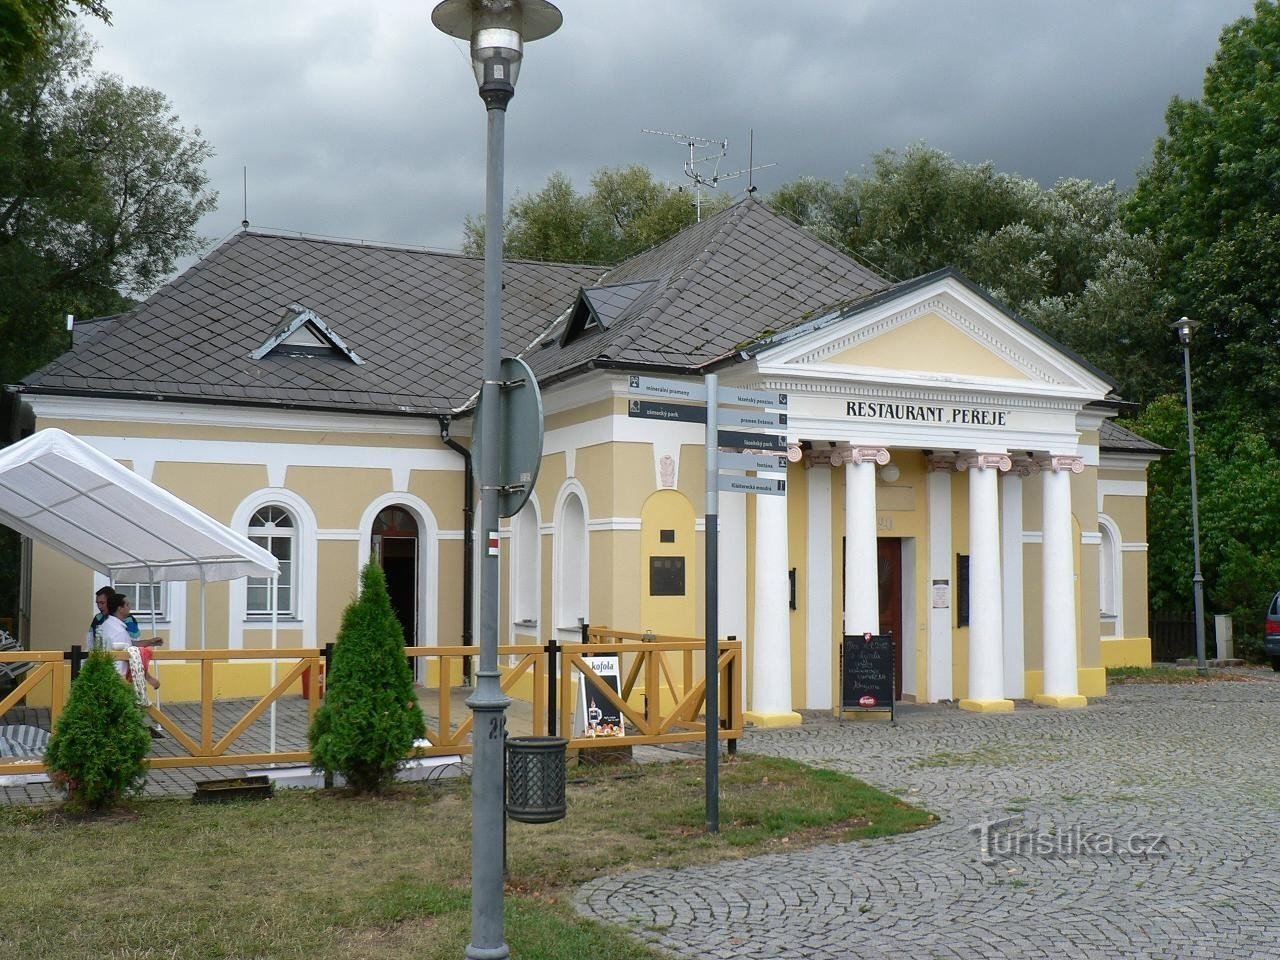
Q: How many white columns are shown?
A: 4